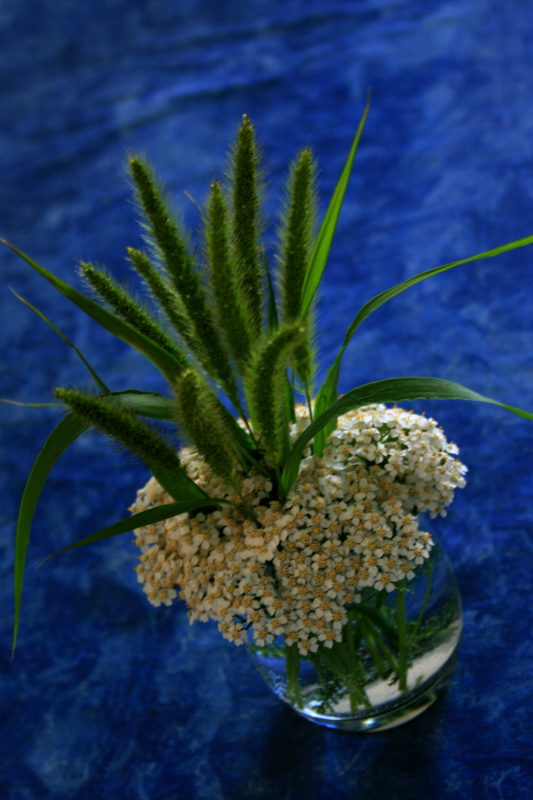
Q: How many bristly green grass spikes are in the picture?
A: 9